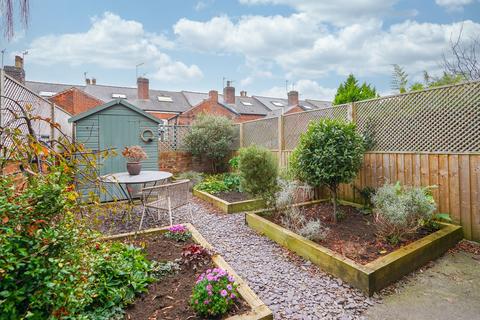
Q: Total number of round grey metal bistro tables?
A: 1